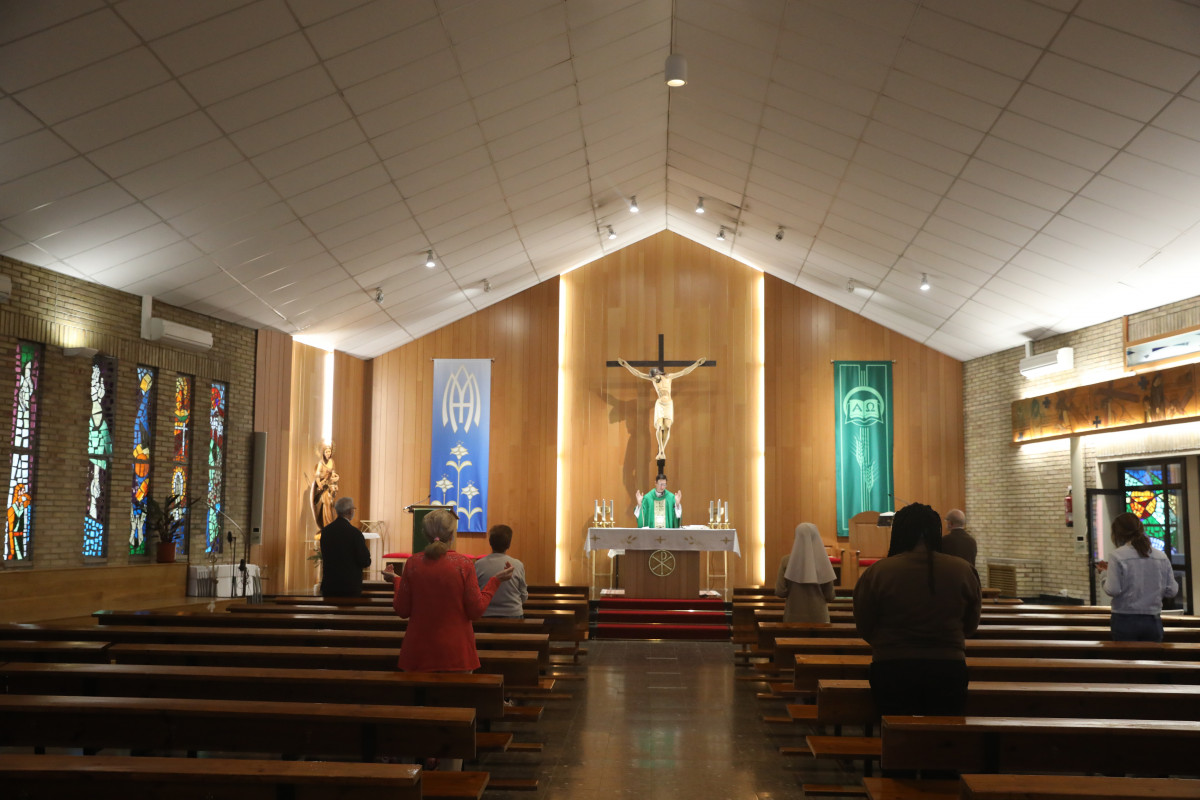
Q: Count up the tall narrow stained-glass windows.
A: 5